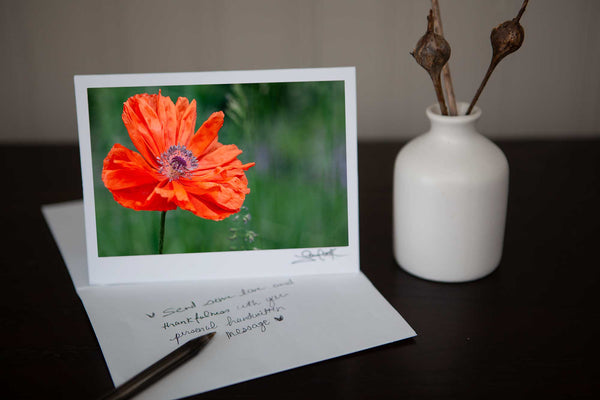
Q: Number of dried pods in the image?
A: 2